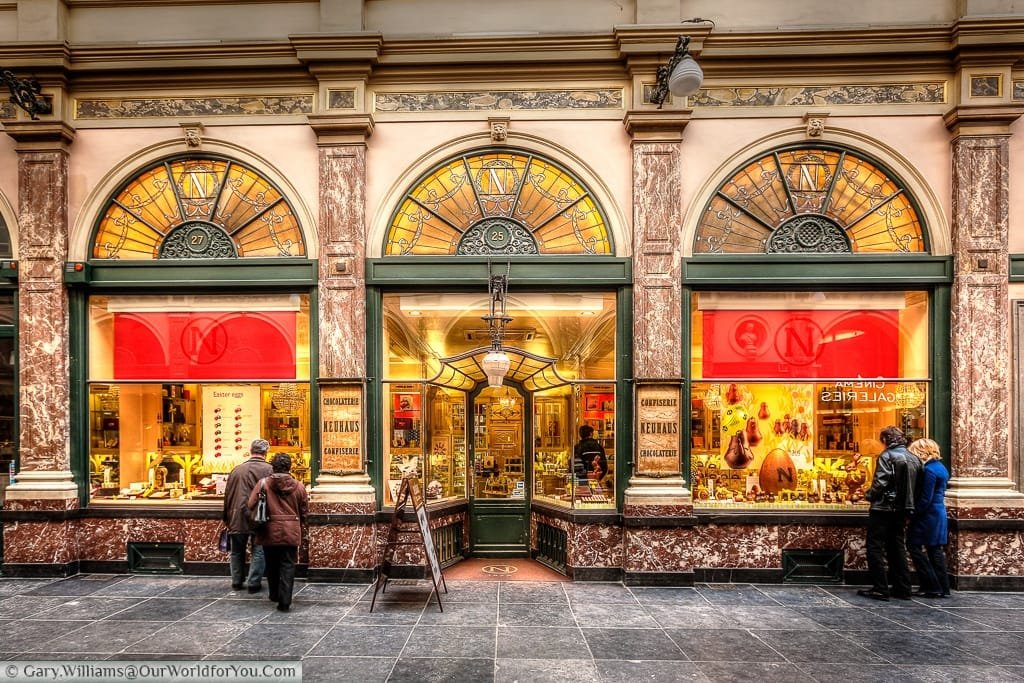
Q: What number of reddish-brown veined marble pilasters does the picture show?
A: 4